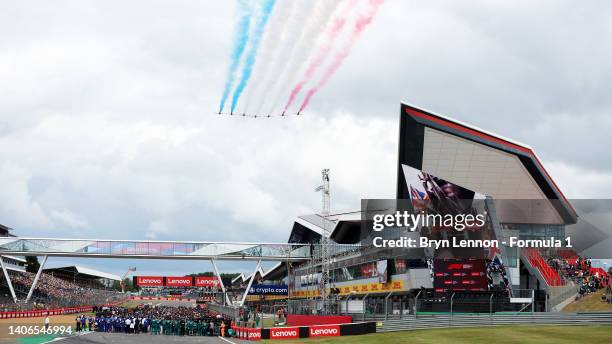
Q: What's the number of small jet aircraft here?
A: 7